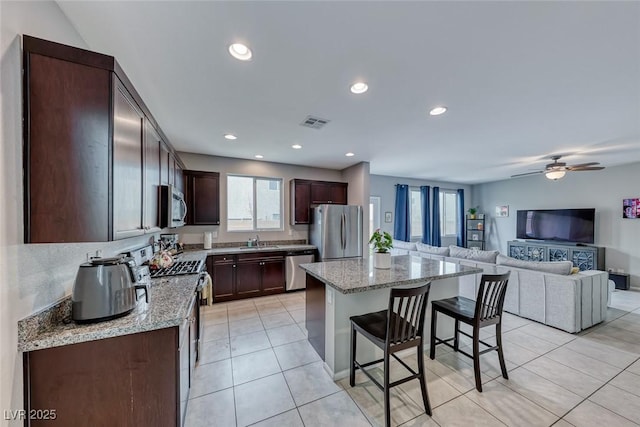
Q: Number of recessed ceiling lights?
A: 7